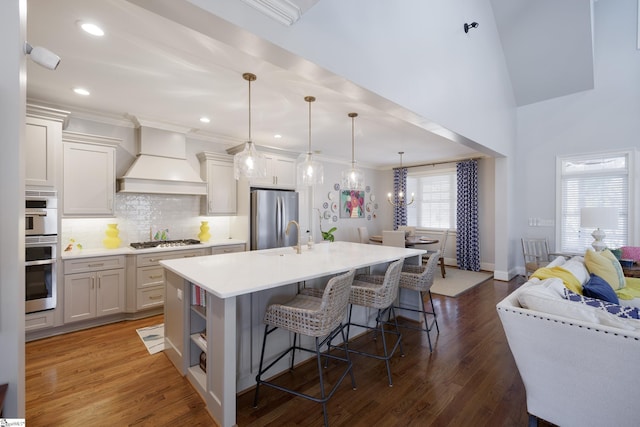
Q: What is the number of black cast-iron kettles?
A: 0